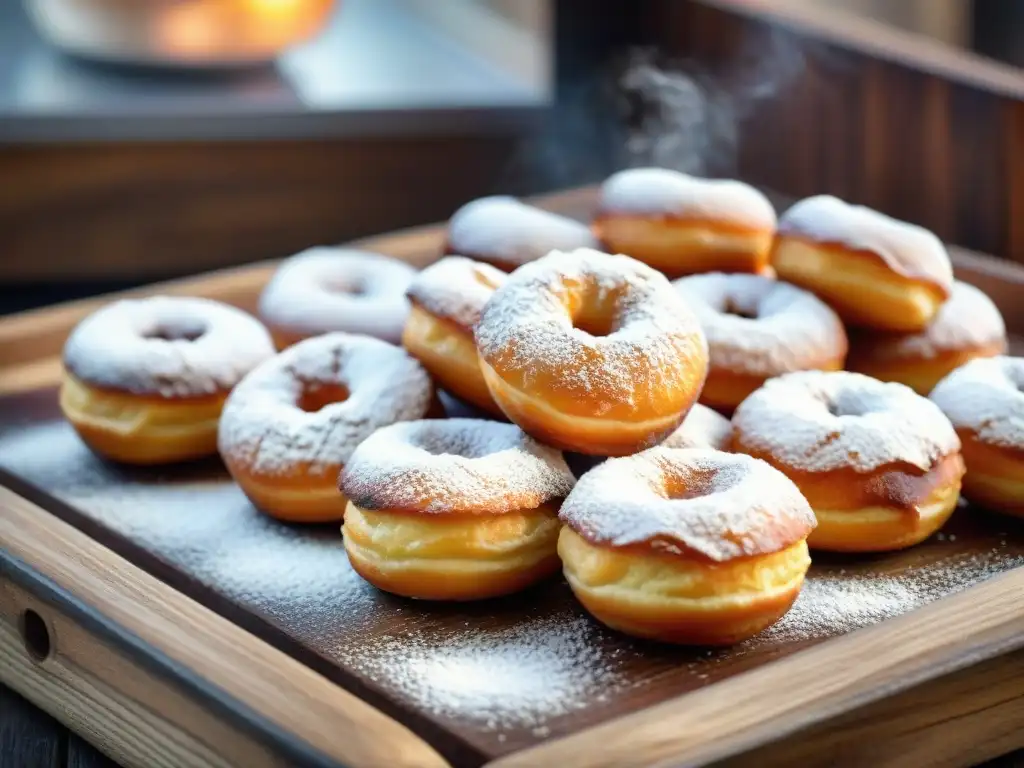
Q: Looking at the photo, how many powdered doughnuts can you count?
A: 15